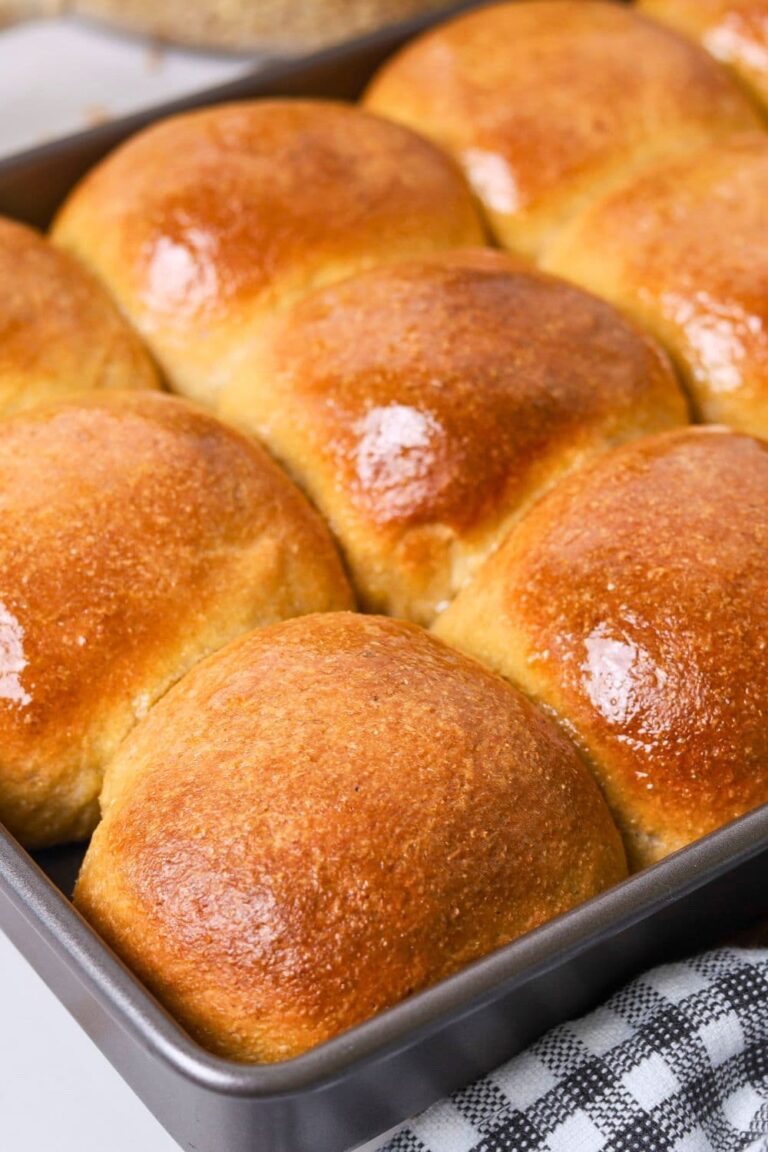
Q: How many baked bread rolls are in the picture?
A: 9